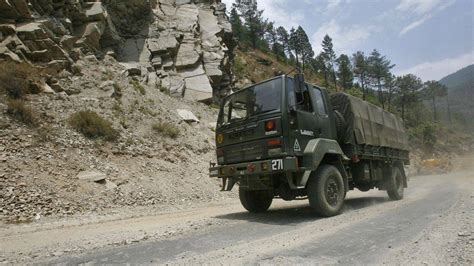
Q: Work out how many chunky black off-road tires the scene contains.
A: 3